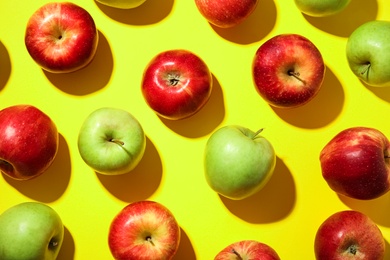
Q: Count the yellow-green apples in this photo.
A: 6